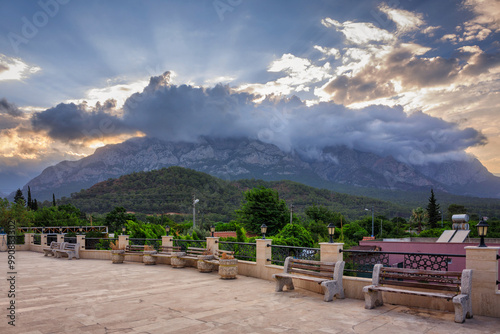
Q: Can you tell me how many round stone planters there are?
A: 5